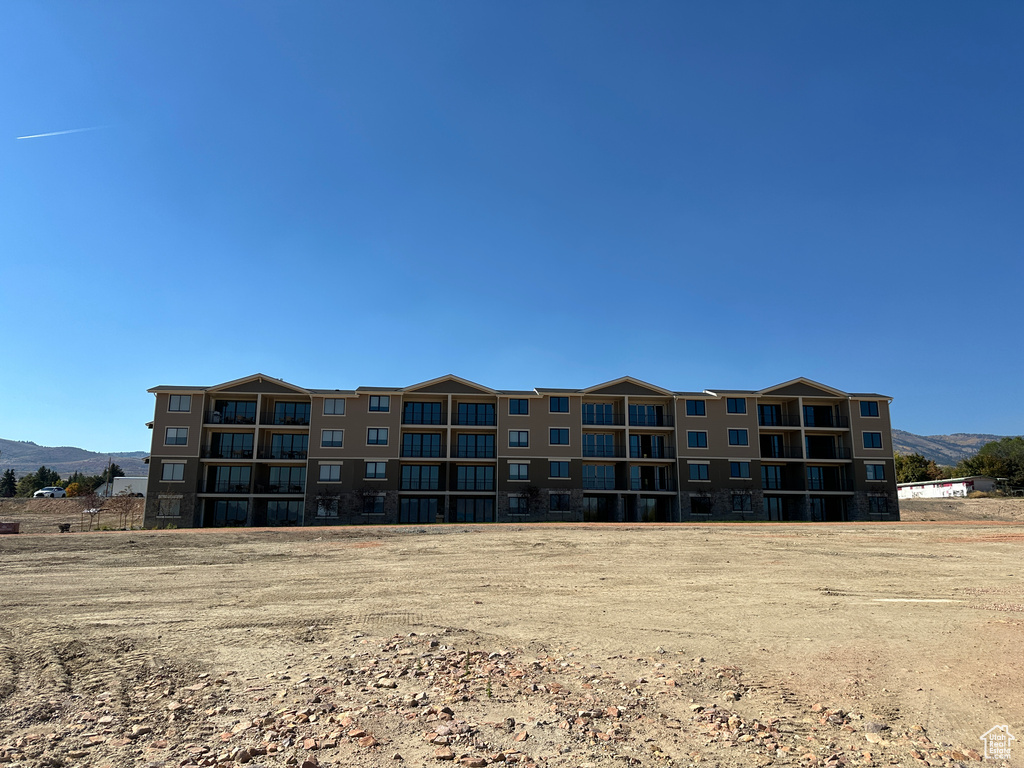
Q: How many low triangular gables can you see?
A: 4